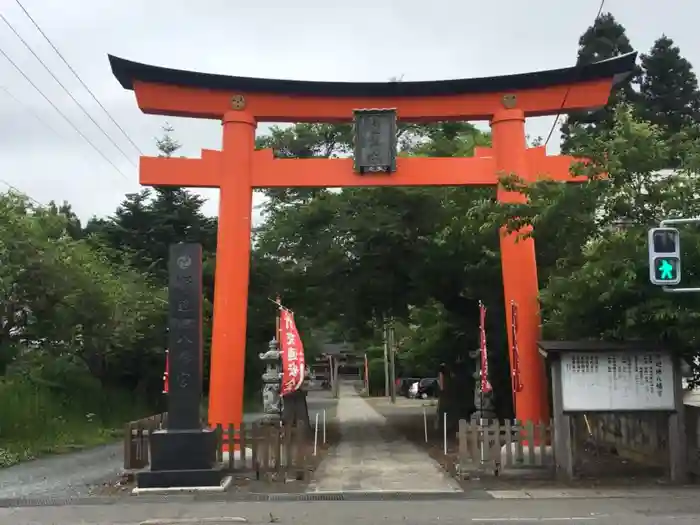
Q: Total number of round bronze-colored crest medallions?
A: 2